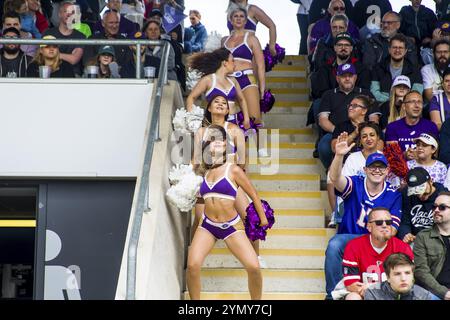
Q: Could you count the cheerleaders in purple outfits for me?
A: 5